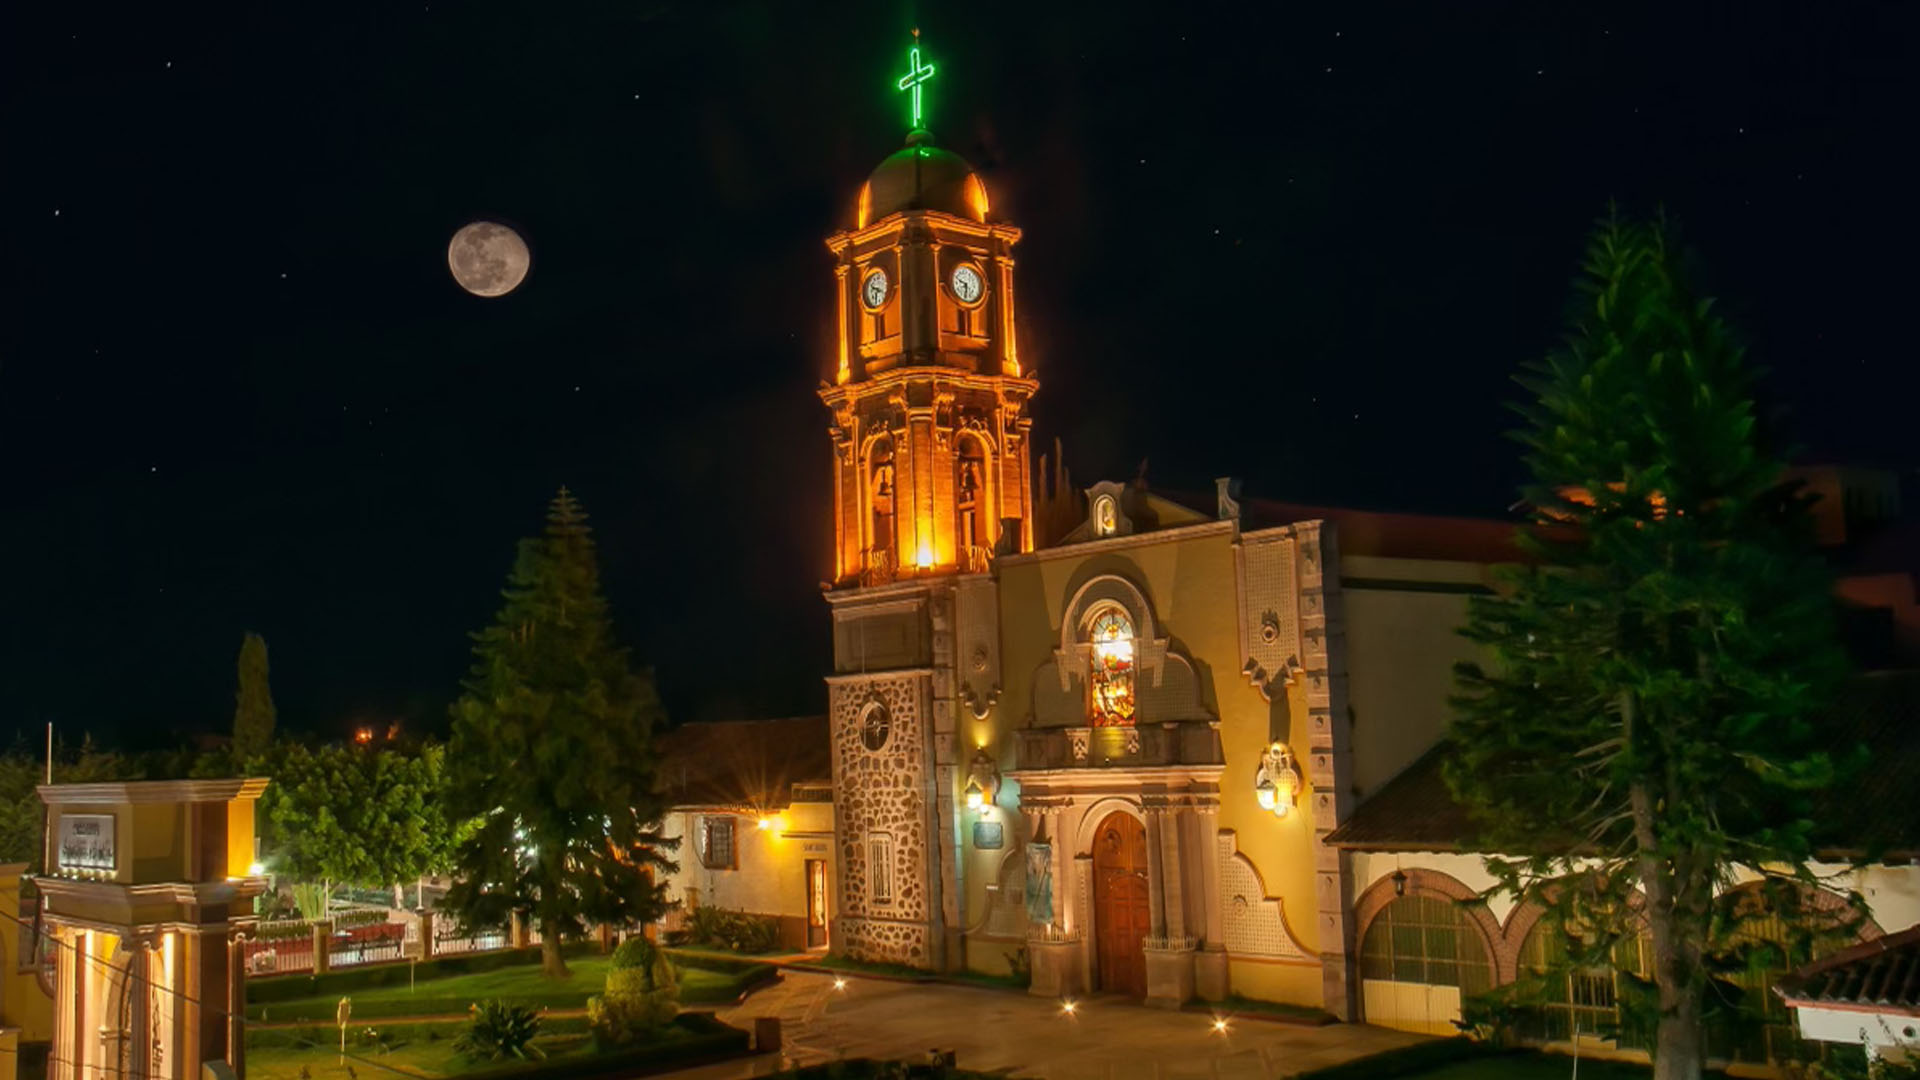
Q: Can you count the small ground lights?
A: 3